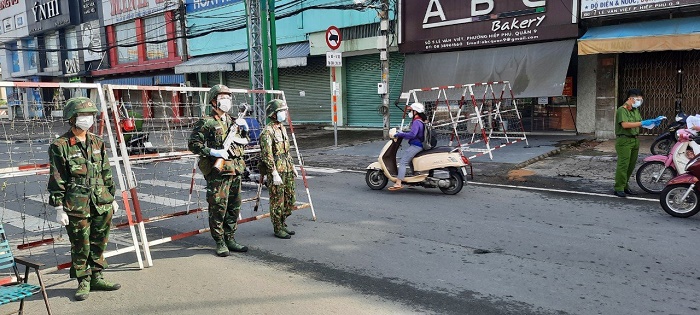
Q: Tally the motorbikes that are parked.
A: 3